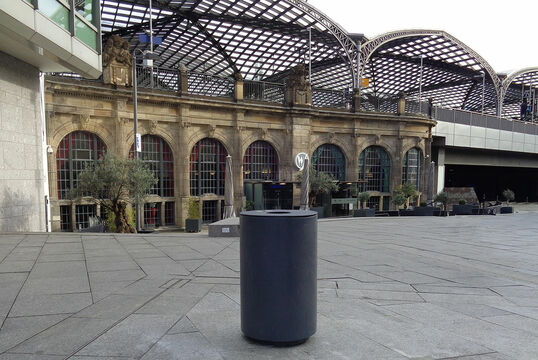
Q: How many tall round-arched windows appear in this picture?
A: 7